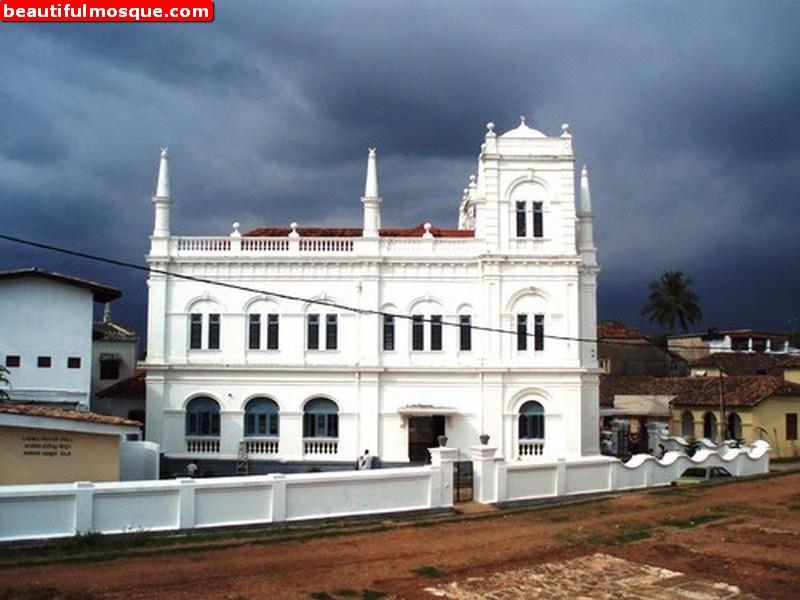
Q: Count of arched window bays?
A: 12